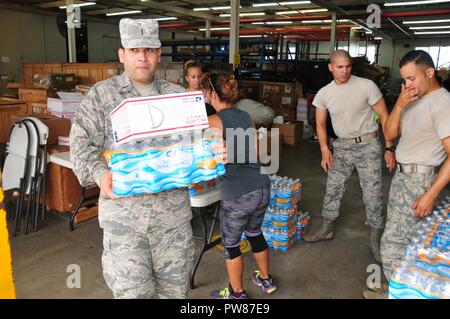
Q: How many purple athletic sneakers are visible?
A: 2